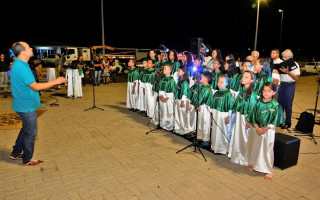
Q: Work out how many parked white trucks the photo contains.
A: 1